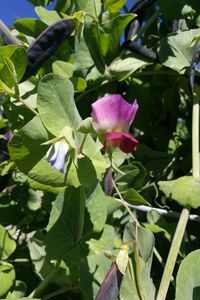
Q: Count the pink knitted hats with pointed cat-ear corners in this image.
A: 0